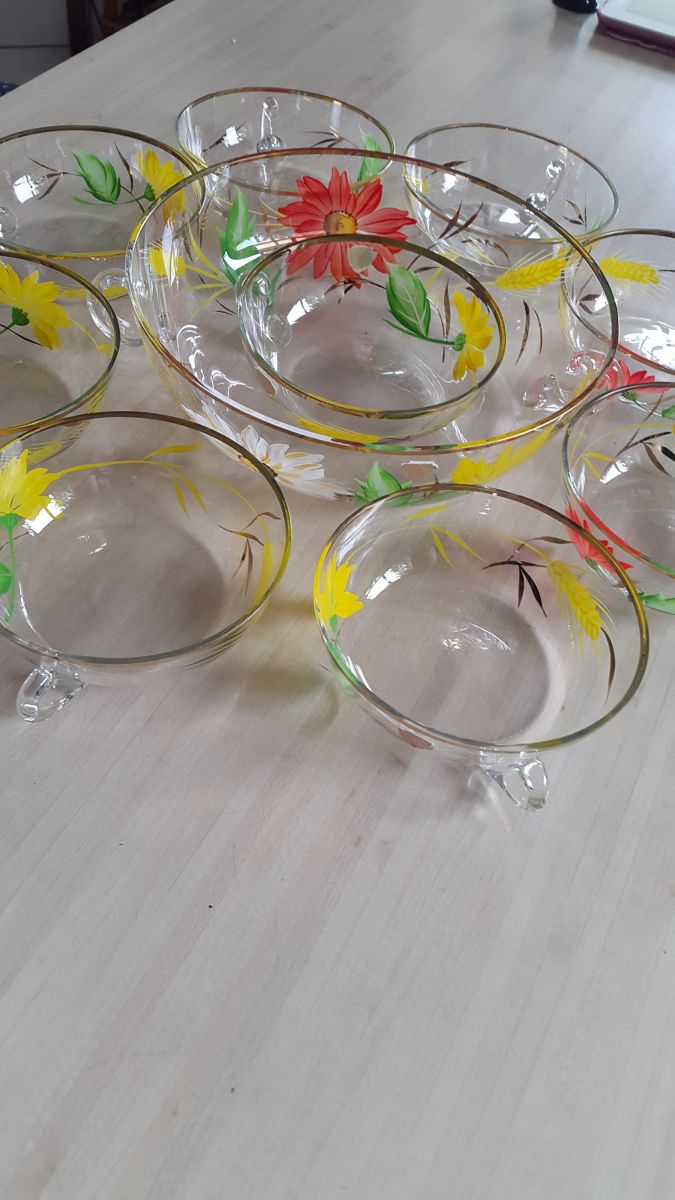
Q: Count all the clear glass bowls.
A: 10